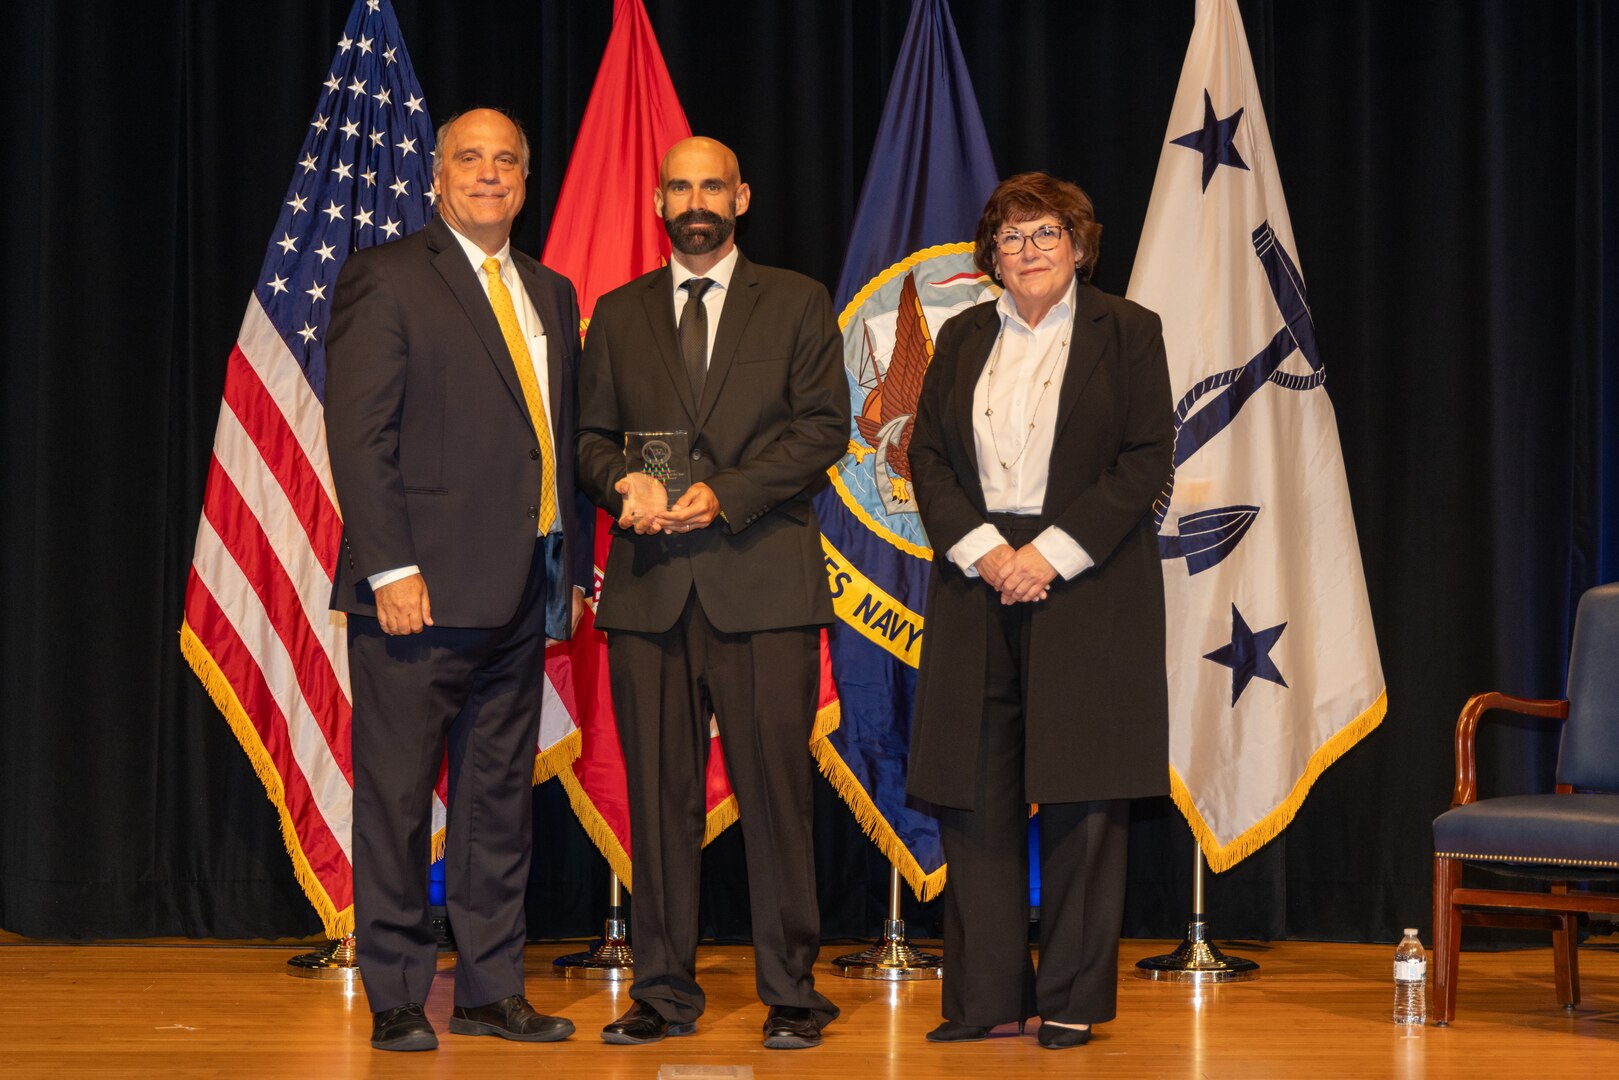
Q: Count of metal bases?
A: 4